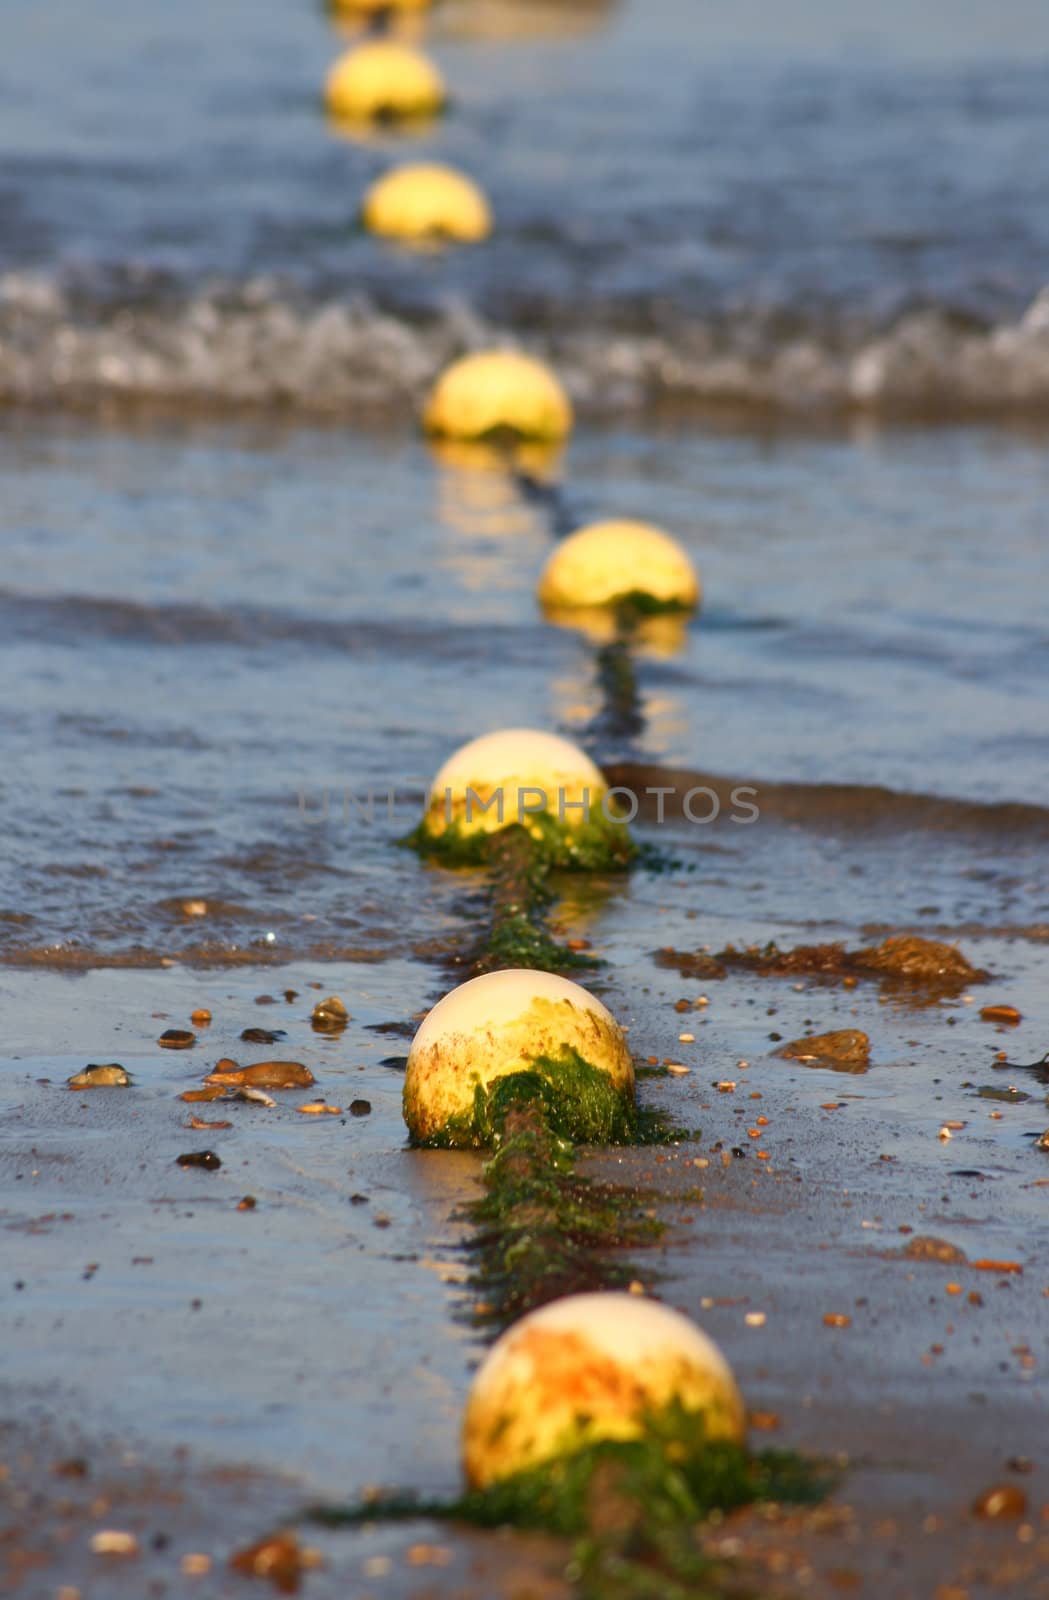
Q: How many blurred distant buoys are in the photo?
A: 5